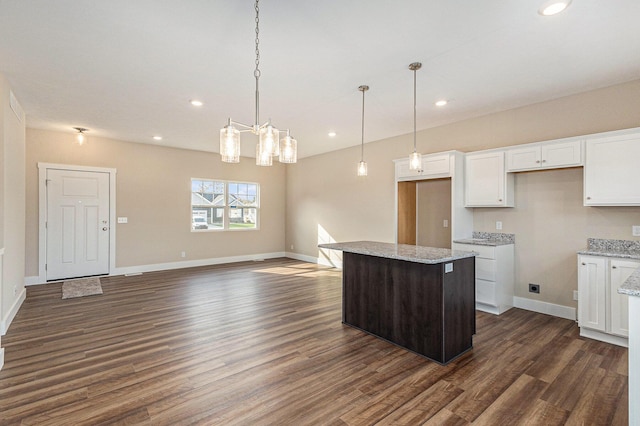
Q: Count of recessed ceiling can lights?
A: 5